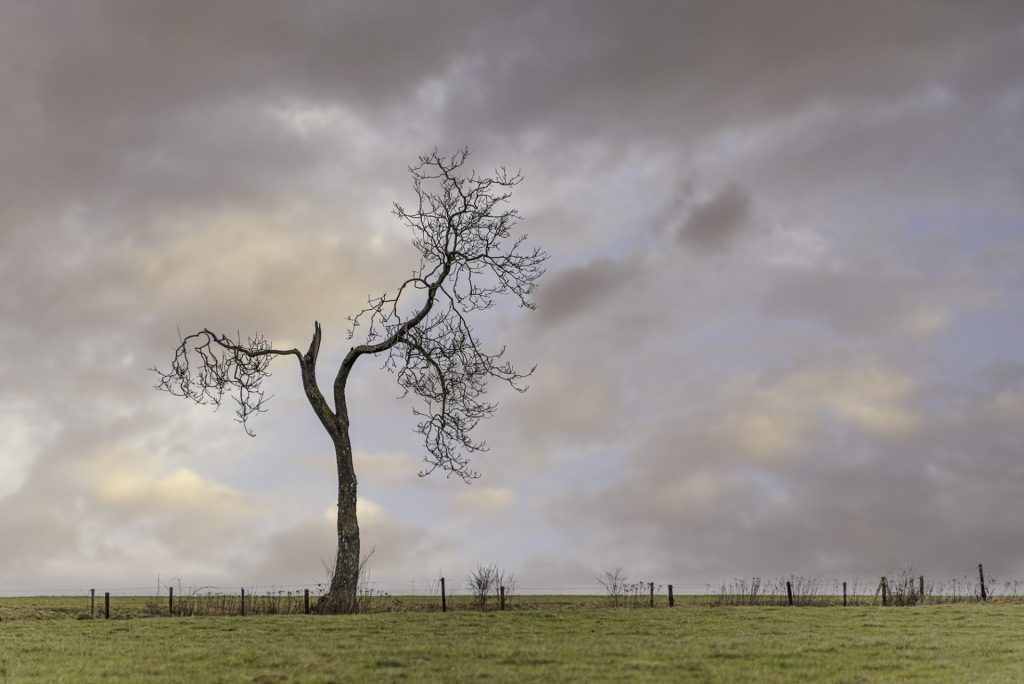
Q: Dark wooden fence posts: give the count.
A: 14